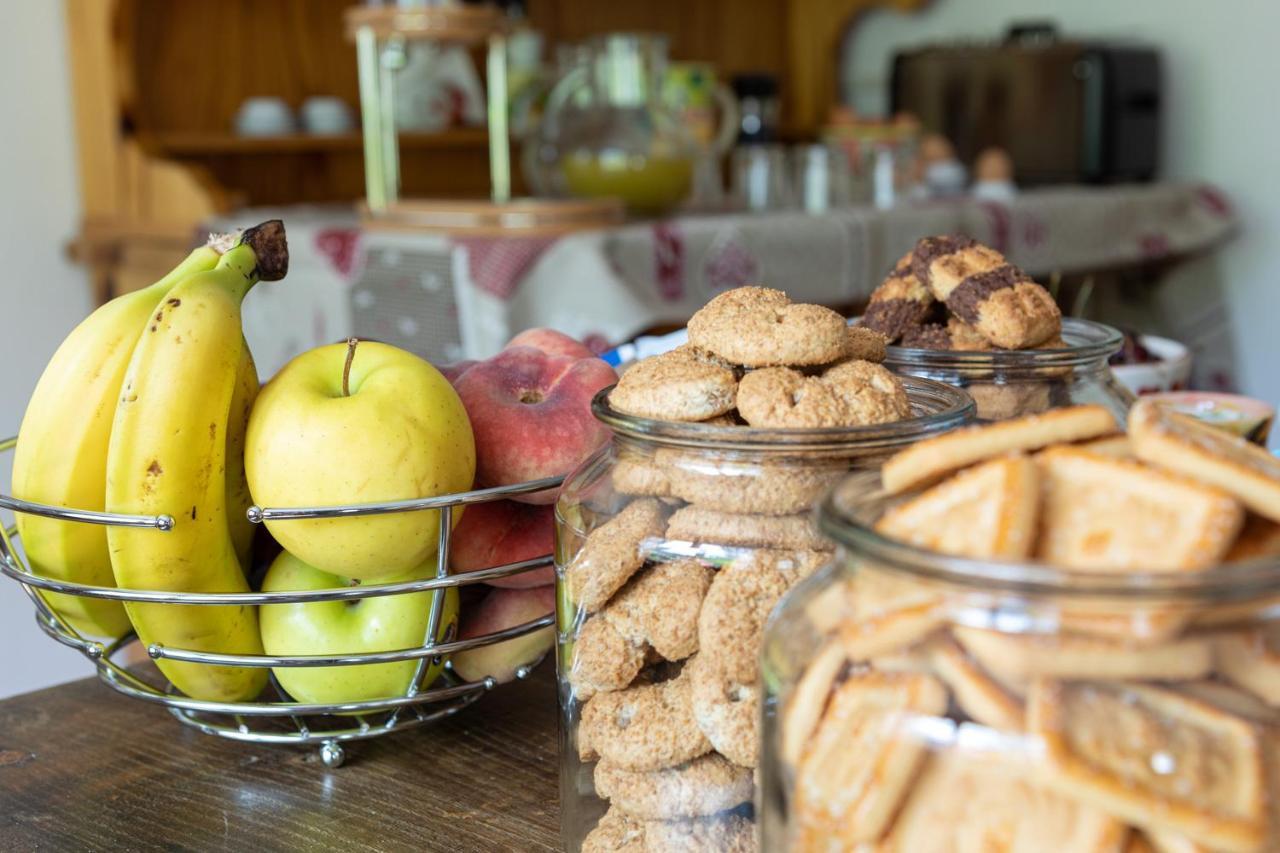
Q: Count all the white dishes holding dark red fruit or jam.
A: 1